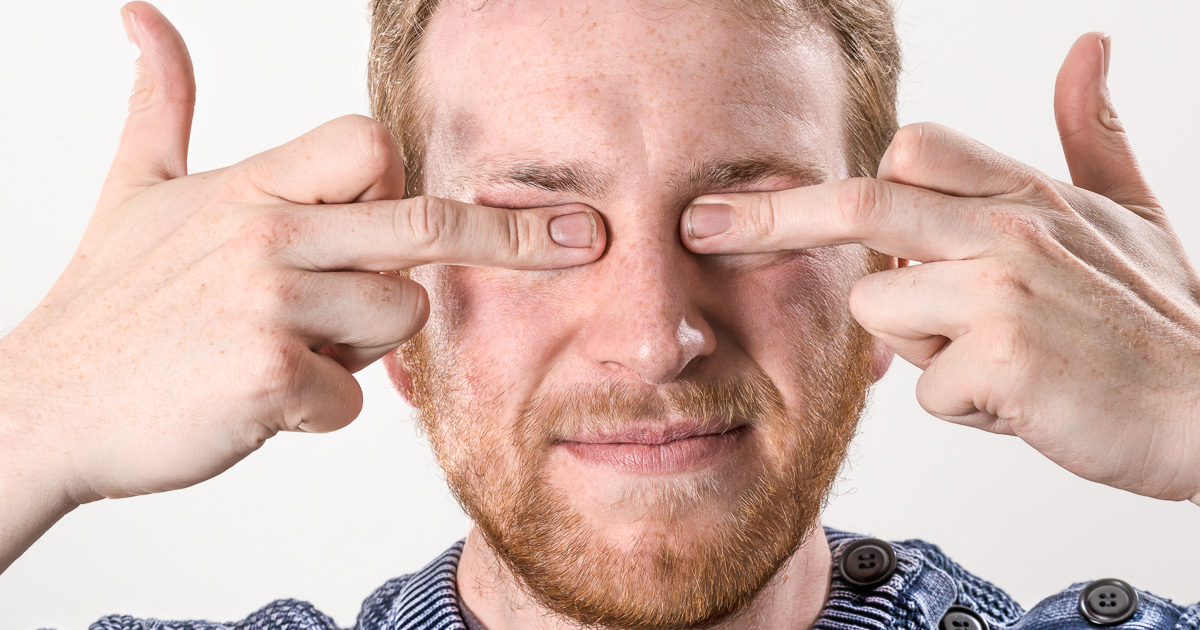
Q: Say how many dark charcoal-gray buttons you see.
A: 3